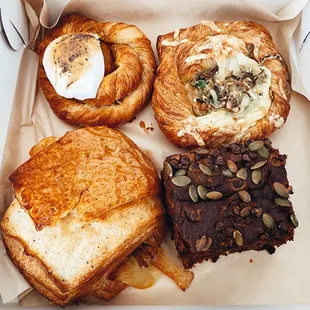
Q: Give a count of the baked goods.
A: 4